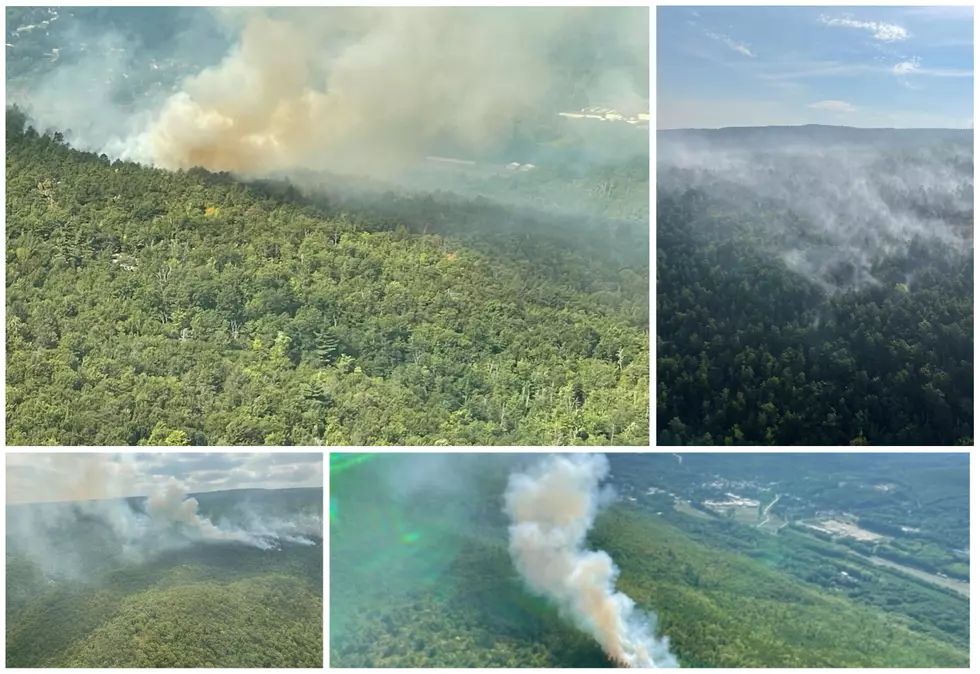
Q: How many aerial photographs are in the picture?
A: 4